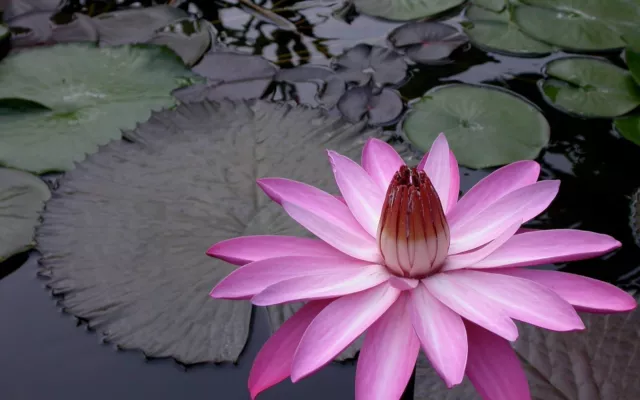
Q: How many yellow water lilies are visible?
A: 0